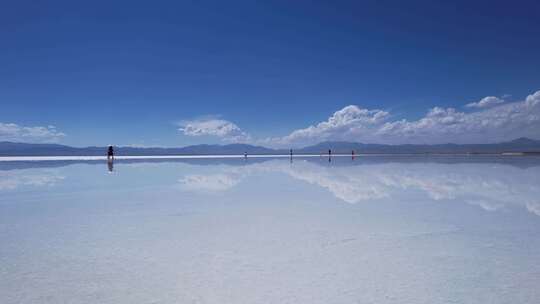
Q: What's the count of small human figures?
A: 5